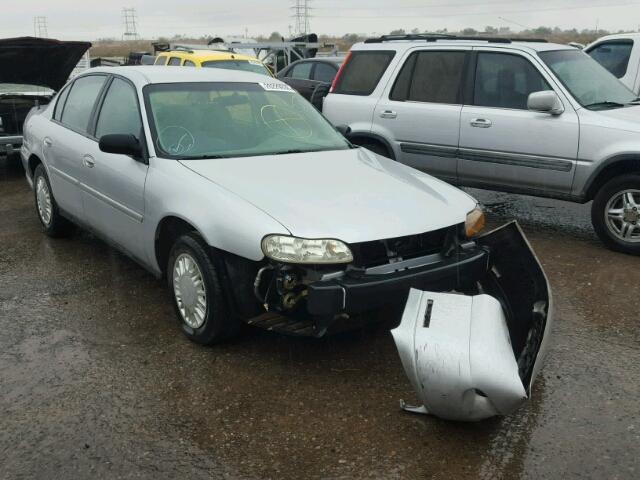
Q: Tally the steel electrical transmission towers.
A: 3